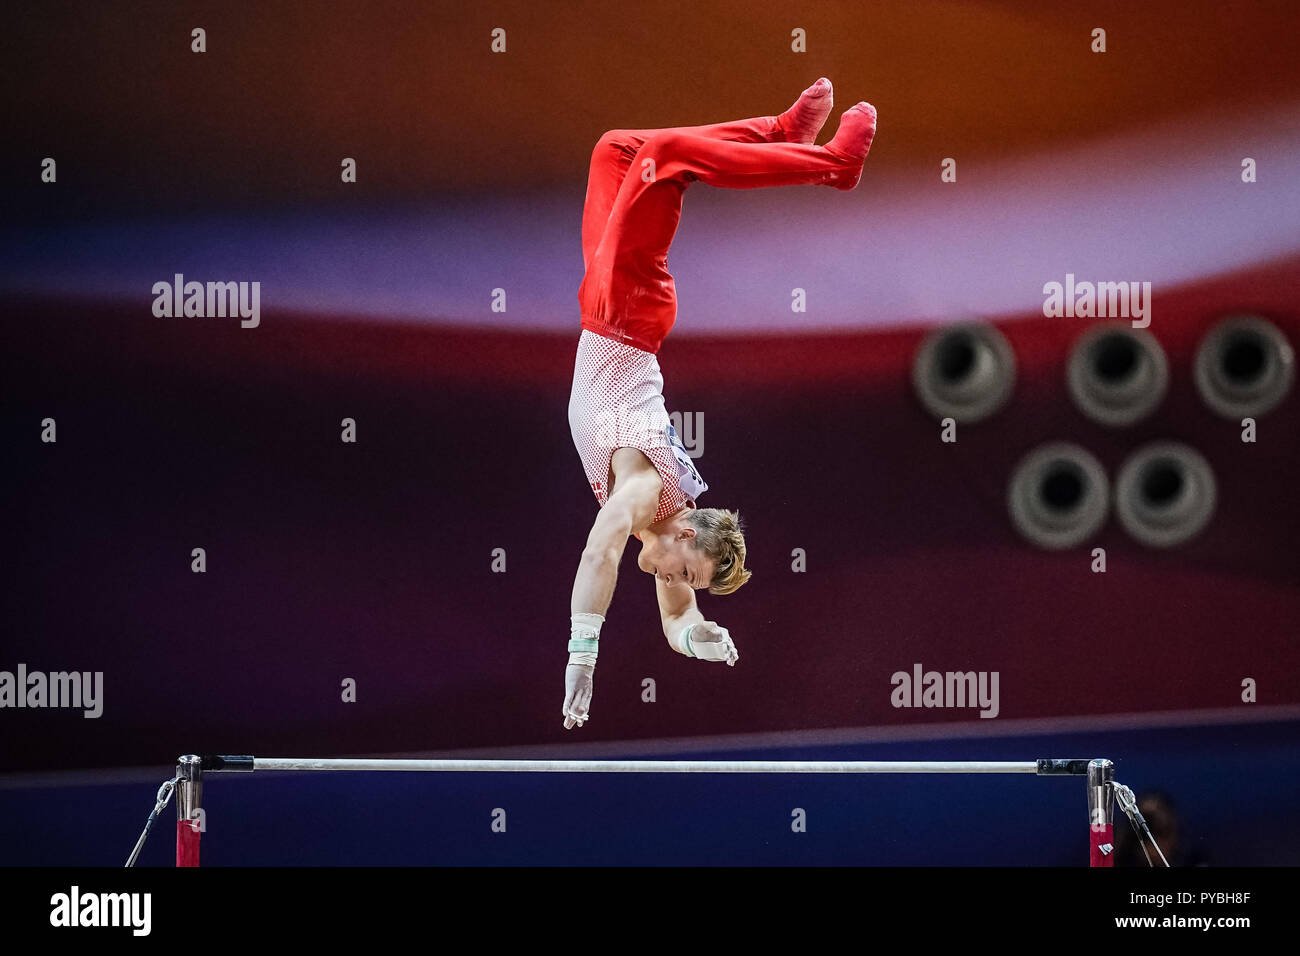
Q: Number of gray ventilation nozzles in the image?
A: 5